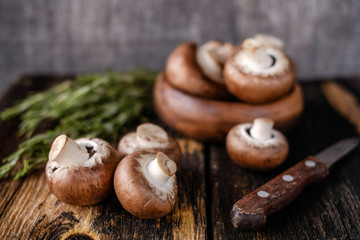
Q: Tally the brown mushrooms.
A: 6